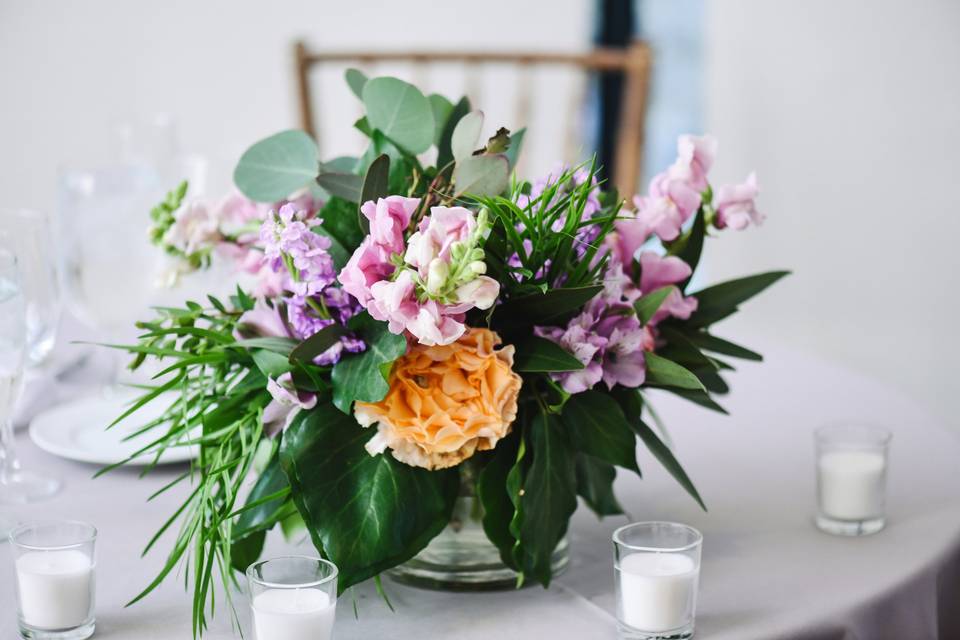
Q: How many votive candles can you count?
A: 4